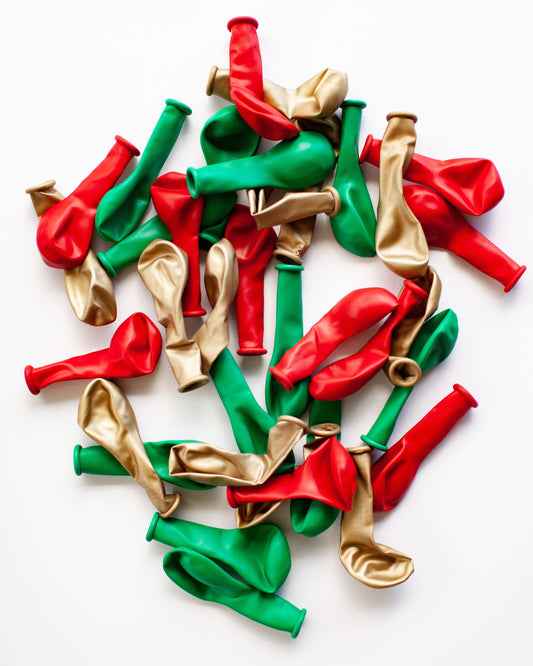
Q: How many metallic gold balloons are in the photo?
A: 12